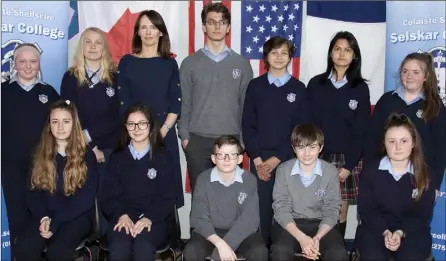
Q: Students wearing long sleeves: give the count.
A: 11